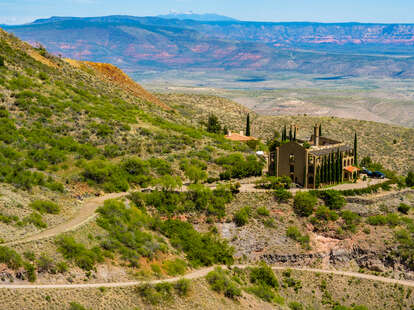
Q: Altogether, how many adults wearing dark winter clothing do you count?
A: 0